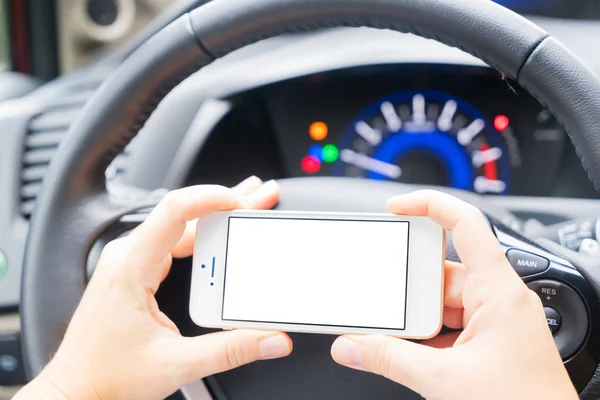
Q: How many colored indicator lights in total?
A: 5